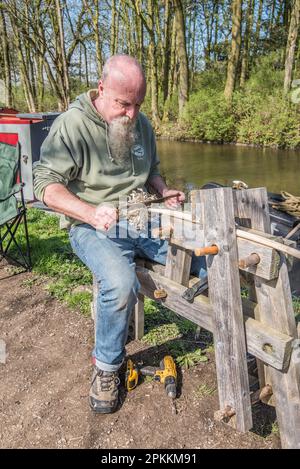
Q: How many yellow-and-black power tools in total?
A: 1